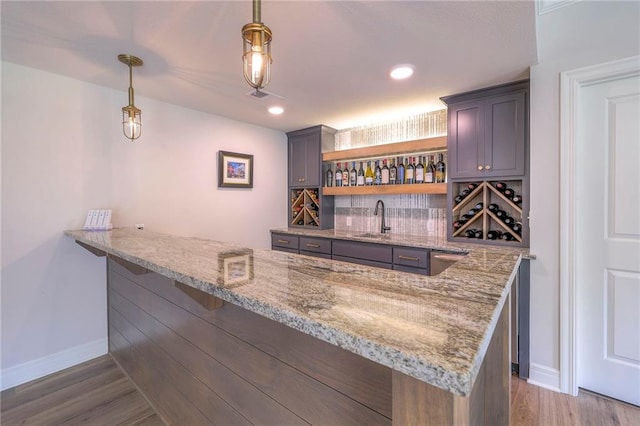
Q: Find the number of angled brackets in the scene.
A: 3